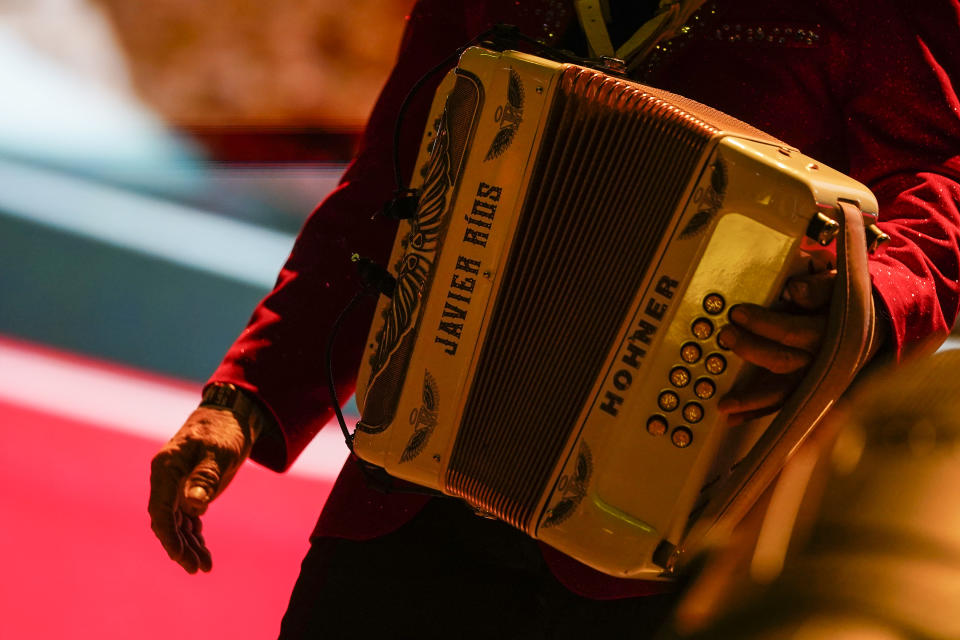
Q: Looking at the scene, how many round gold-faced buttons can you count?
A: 10